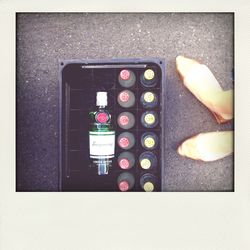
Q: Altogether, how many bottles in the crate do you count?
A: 13